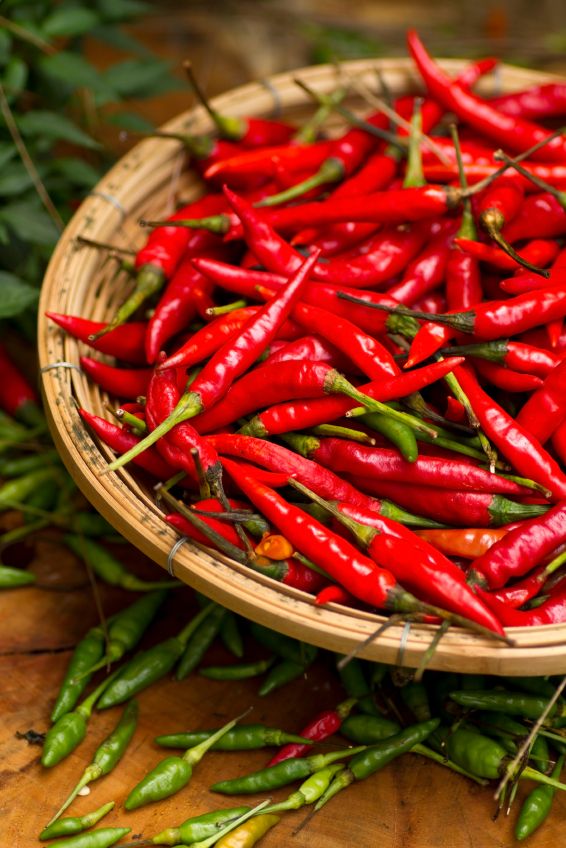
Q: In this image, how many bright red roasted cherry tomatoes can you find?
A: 0